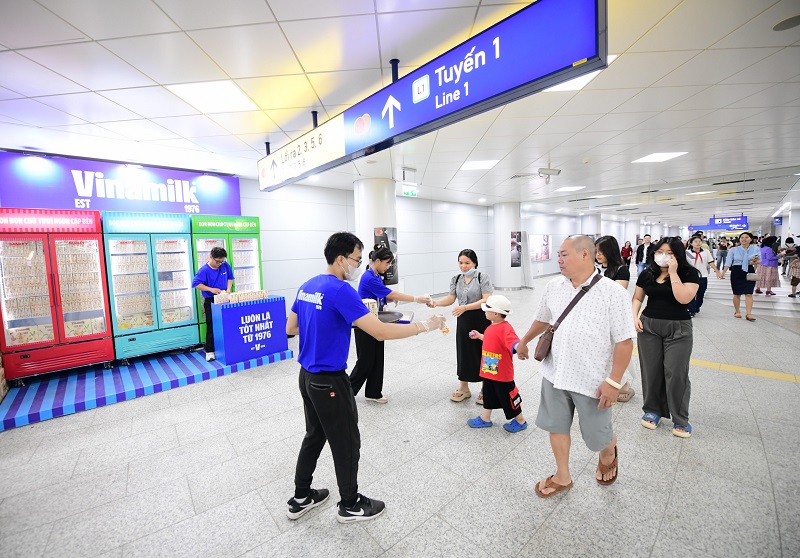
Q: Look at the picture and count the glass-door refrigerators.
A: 3